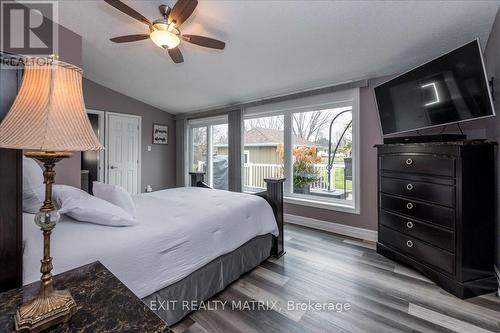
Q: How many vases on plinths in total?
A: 0